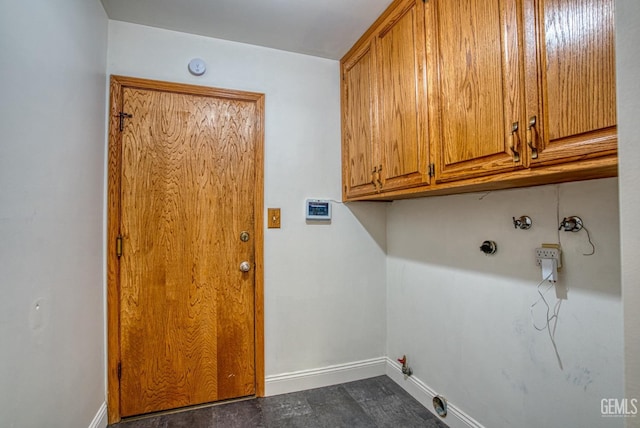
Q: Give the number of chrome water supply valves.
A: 2